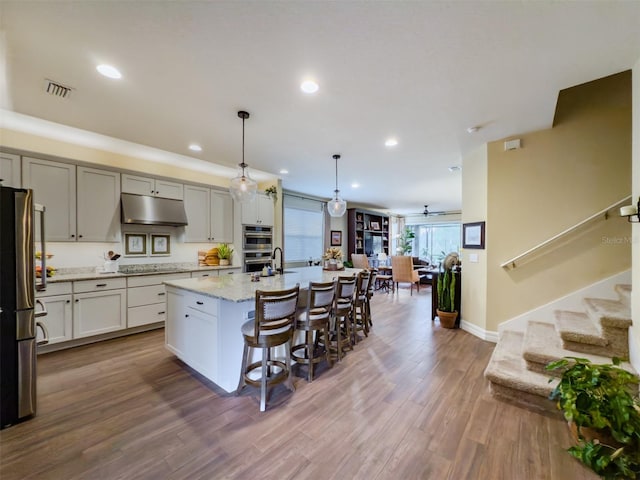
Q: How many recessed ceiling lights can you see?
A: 6